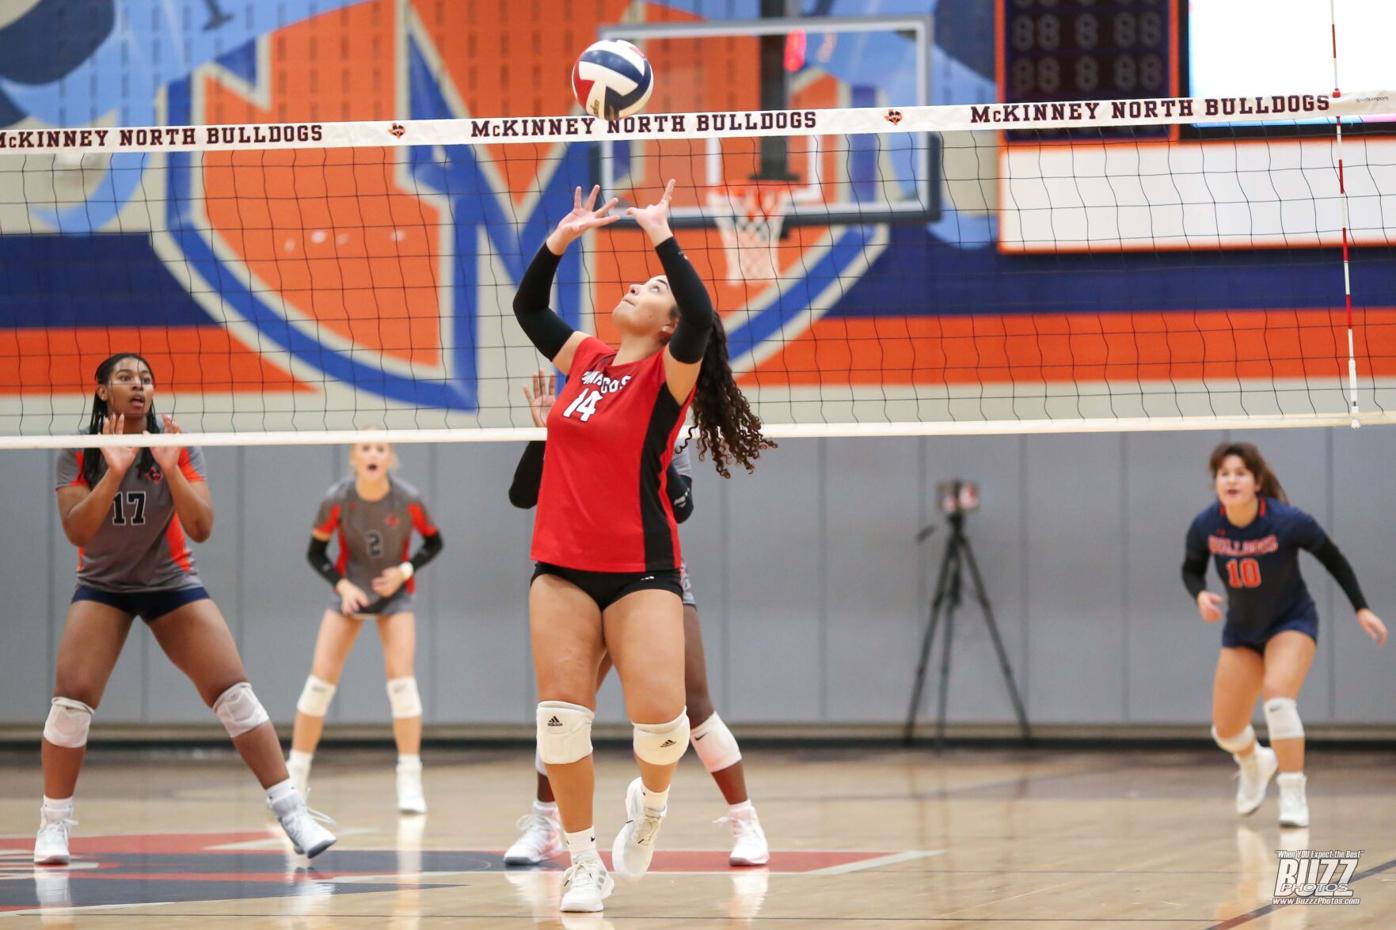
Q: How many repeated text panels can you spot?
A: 3